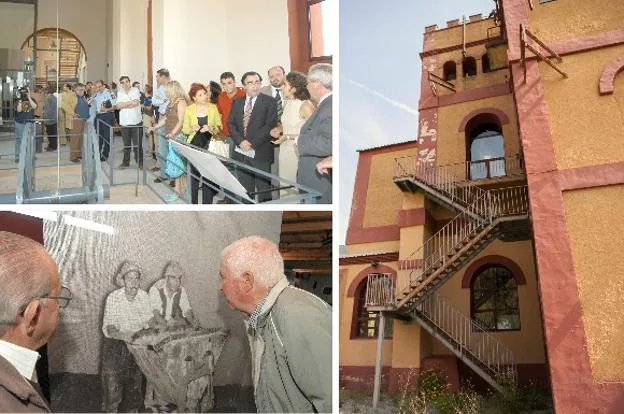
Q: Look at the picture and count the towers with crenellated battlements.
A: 1